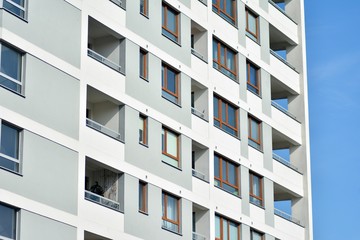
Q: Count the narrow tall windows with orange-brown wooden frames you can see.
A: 4